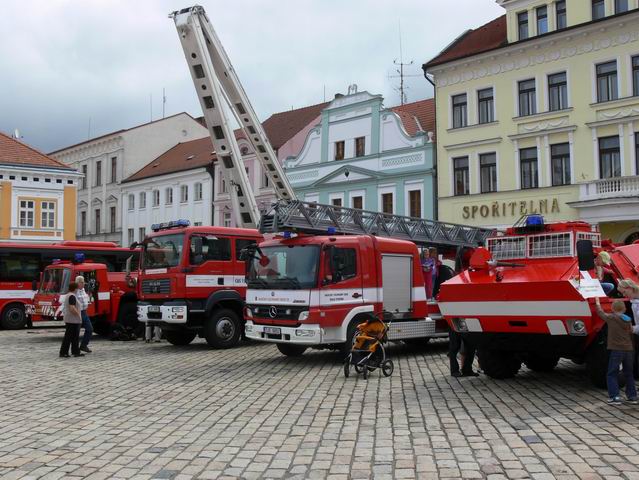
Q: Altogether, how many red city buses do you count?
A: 1